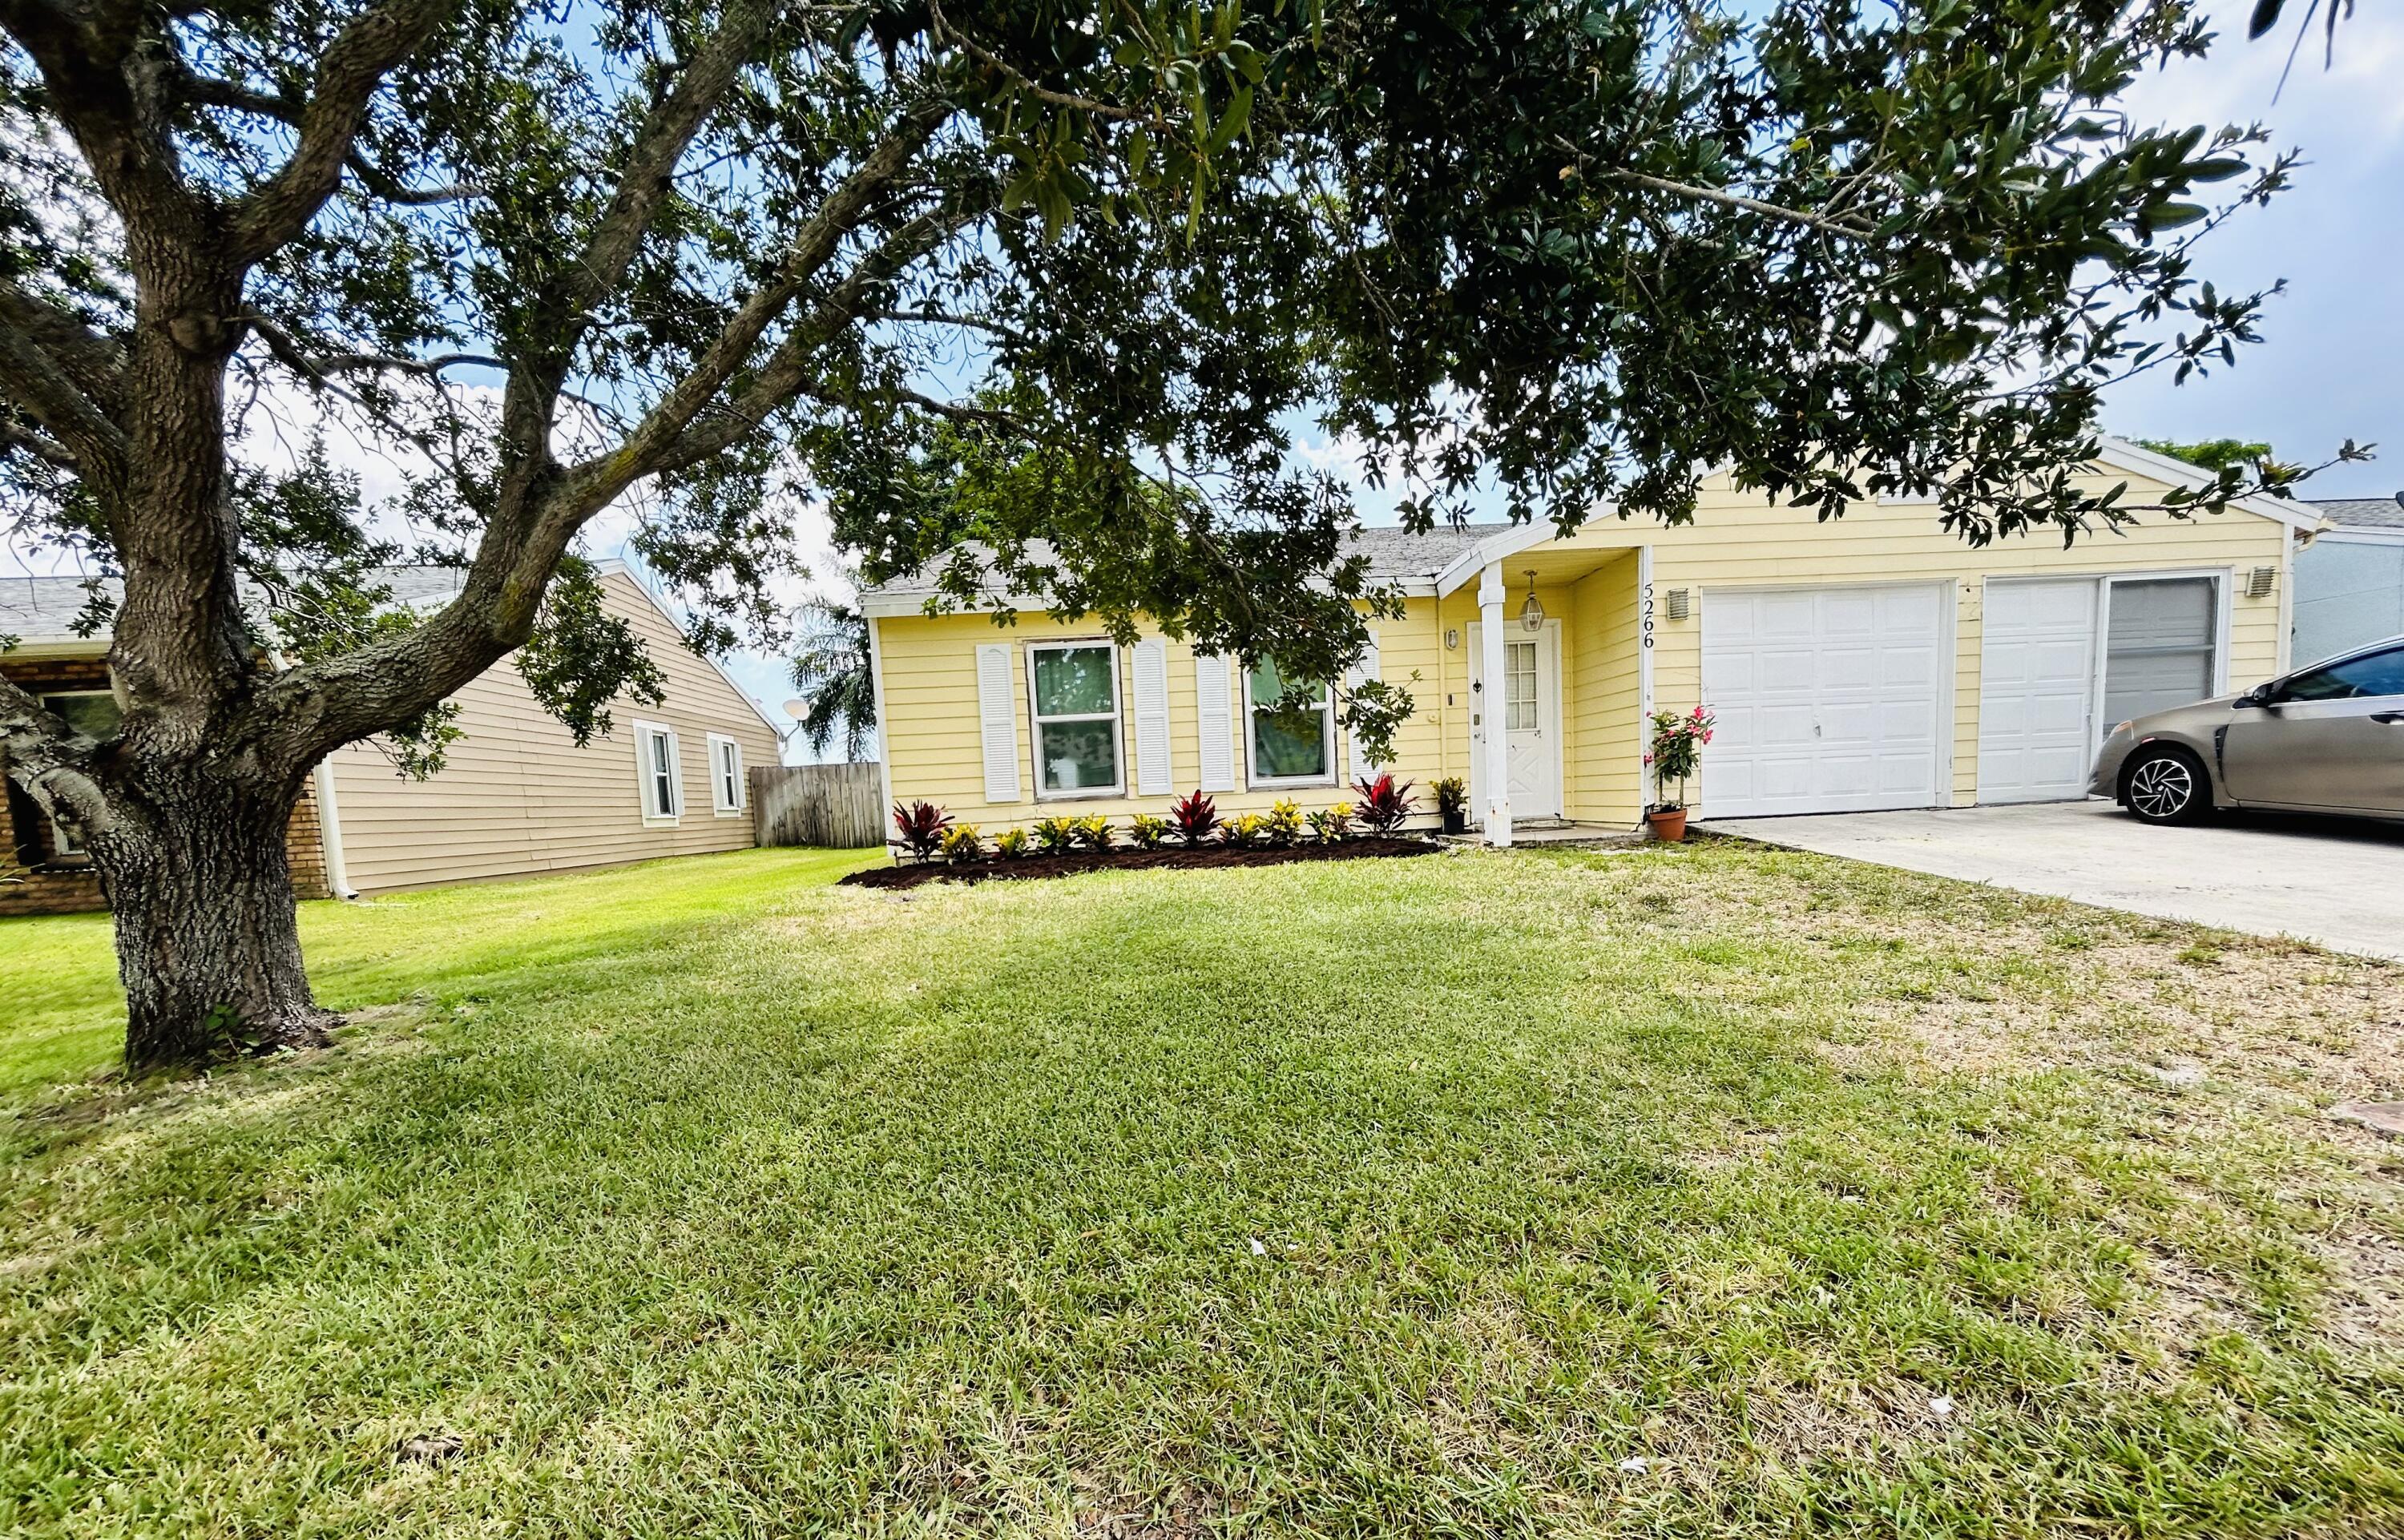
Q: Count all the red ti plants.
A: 3